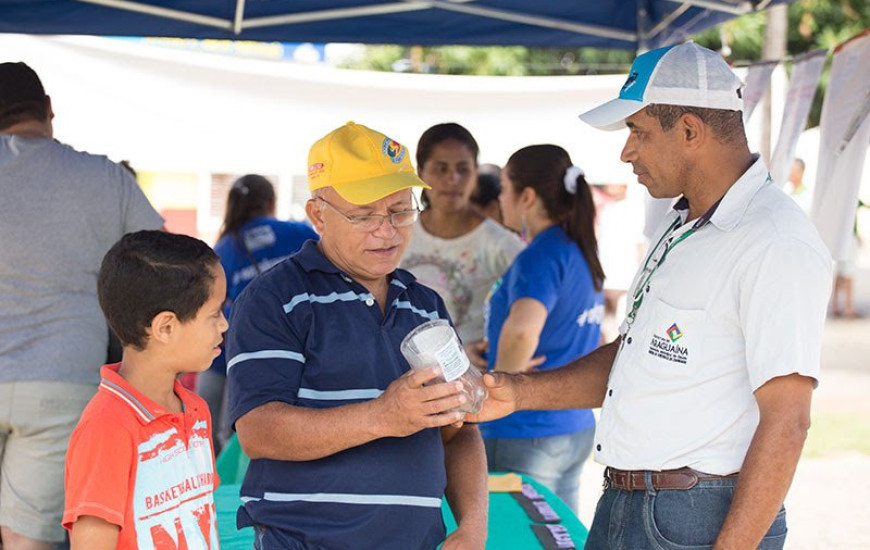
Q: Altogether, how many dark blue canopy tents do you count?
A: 1